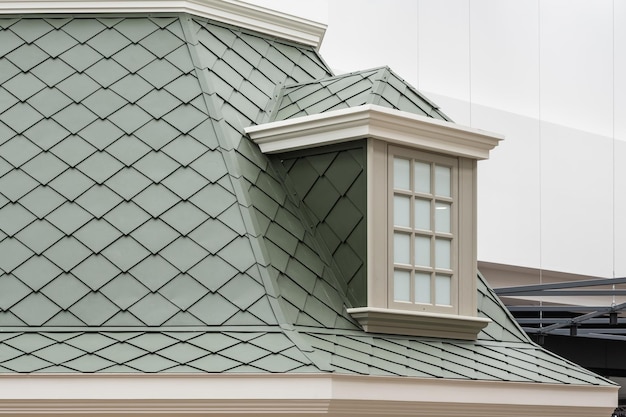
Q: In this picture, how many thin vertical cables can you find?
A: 4